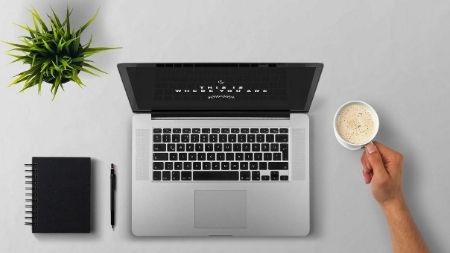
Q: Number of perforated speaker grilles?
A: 2